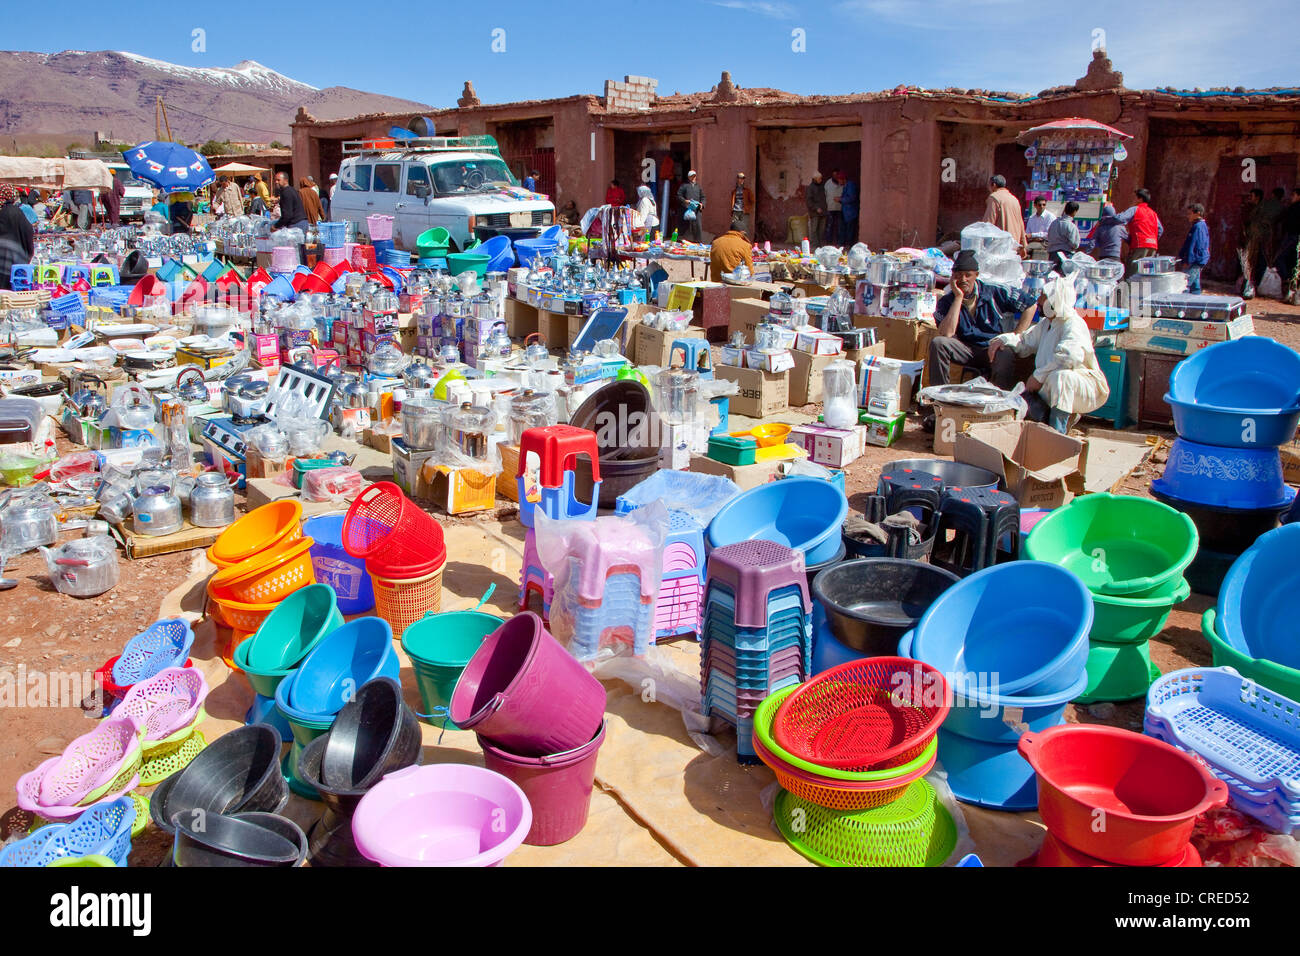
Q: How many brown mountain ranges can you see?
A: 1